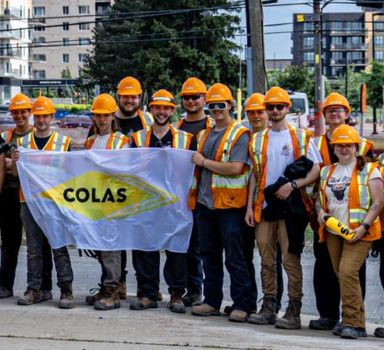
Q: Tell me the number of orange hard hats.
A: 11